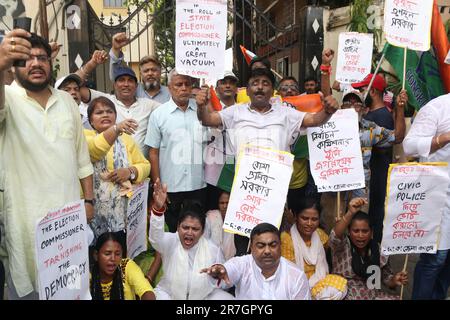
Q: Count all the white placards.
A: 8